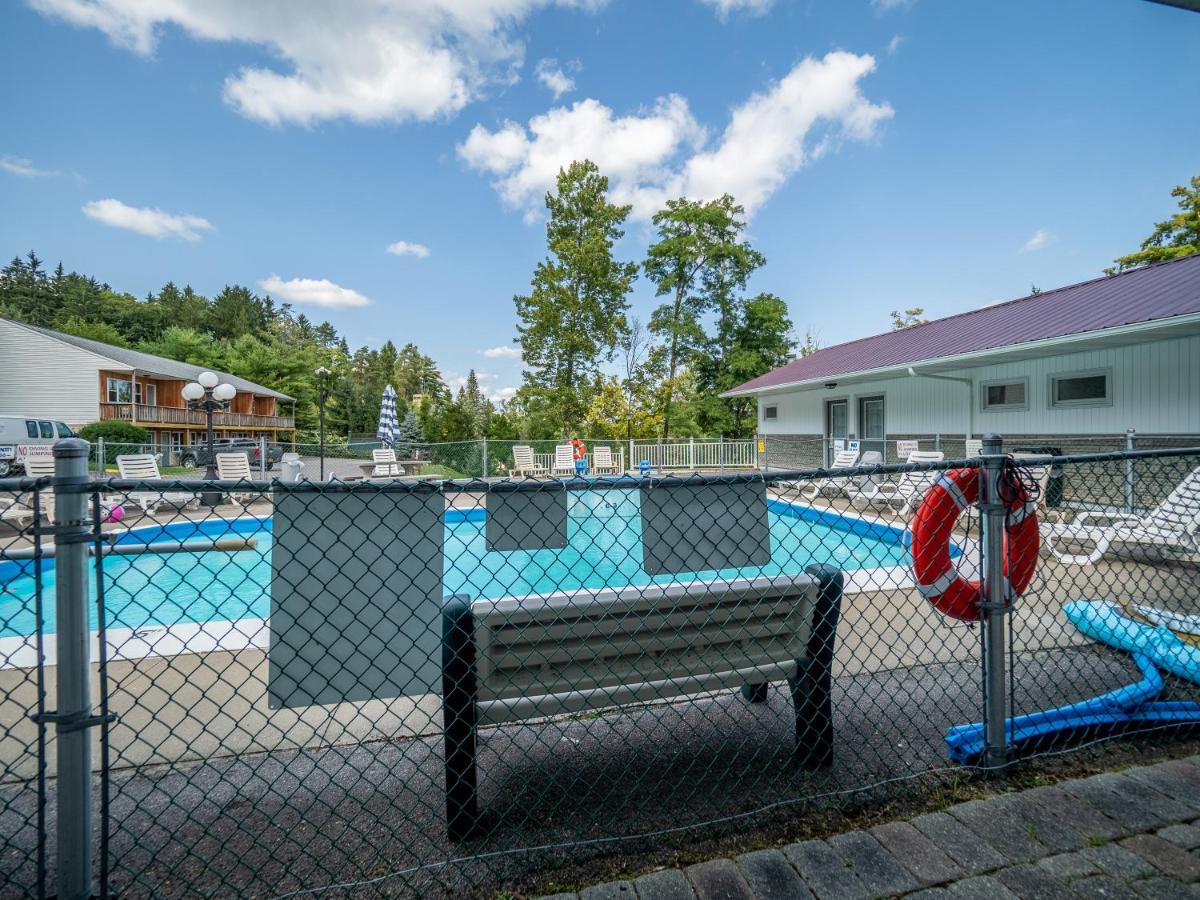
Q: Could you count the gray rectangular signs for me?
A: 3